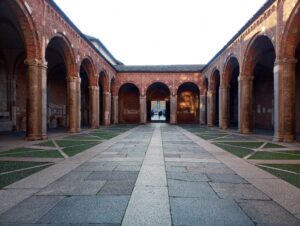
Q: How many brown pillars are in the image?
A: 12